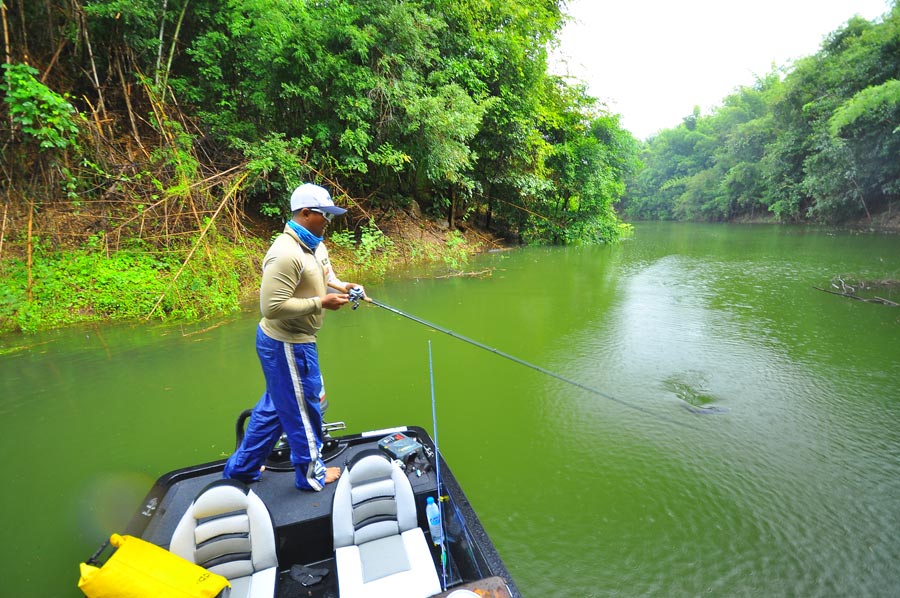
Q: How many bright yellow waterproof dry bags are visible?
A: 1